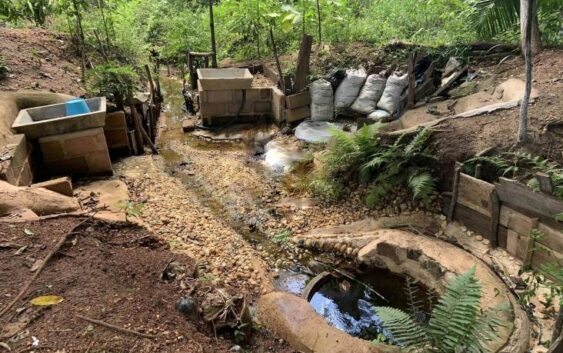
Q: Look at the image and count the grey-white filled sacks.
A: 4